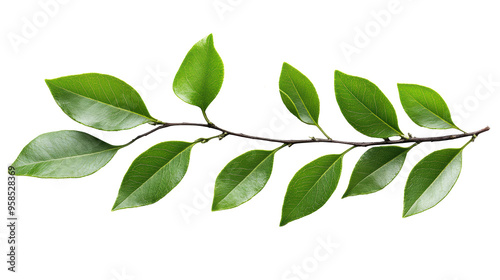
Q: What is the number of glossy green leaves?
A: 11